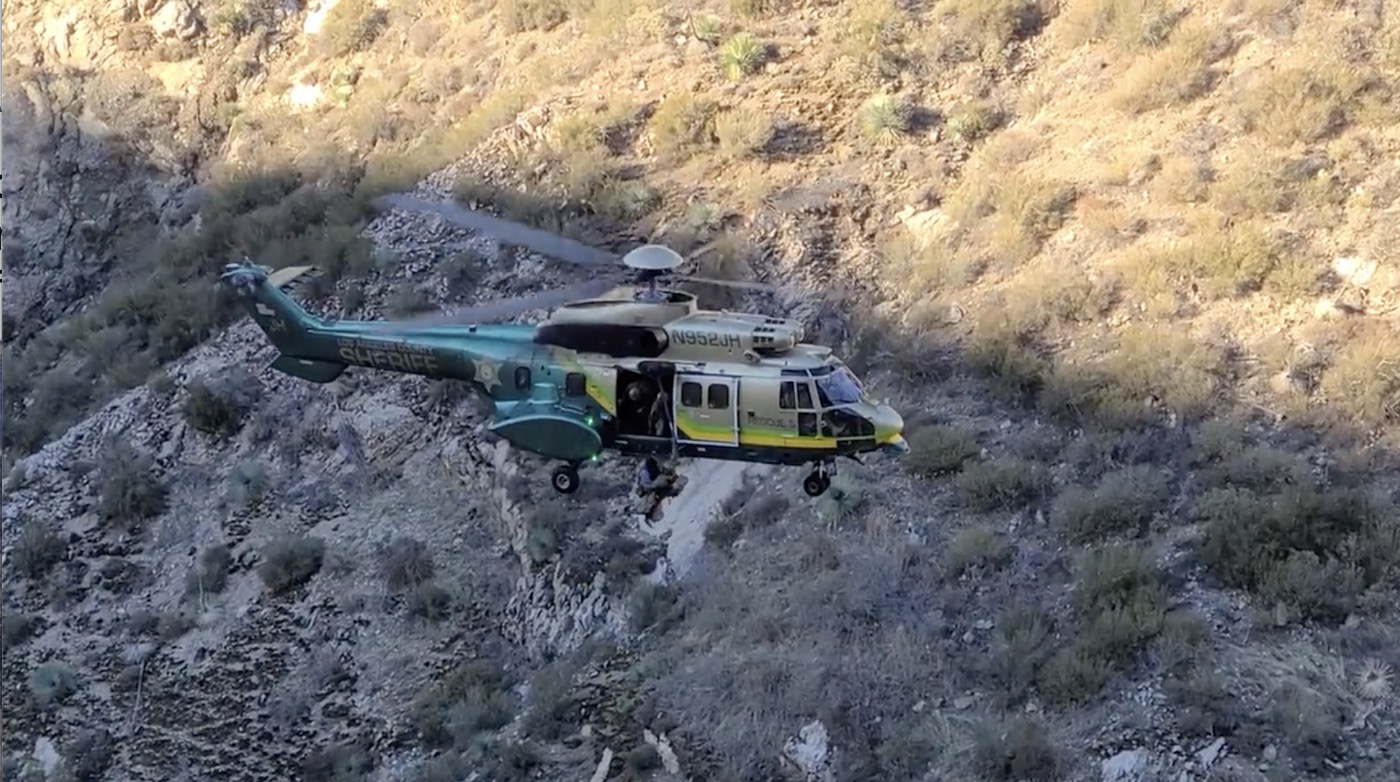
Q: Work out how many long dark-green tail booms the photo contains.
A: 1